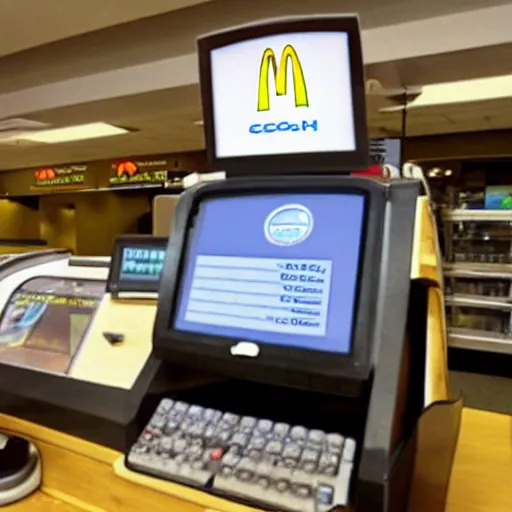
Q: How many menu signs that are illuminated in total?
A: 2